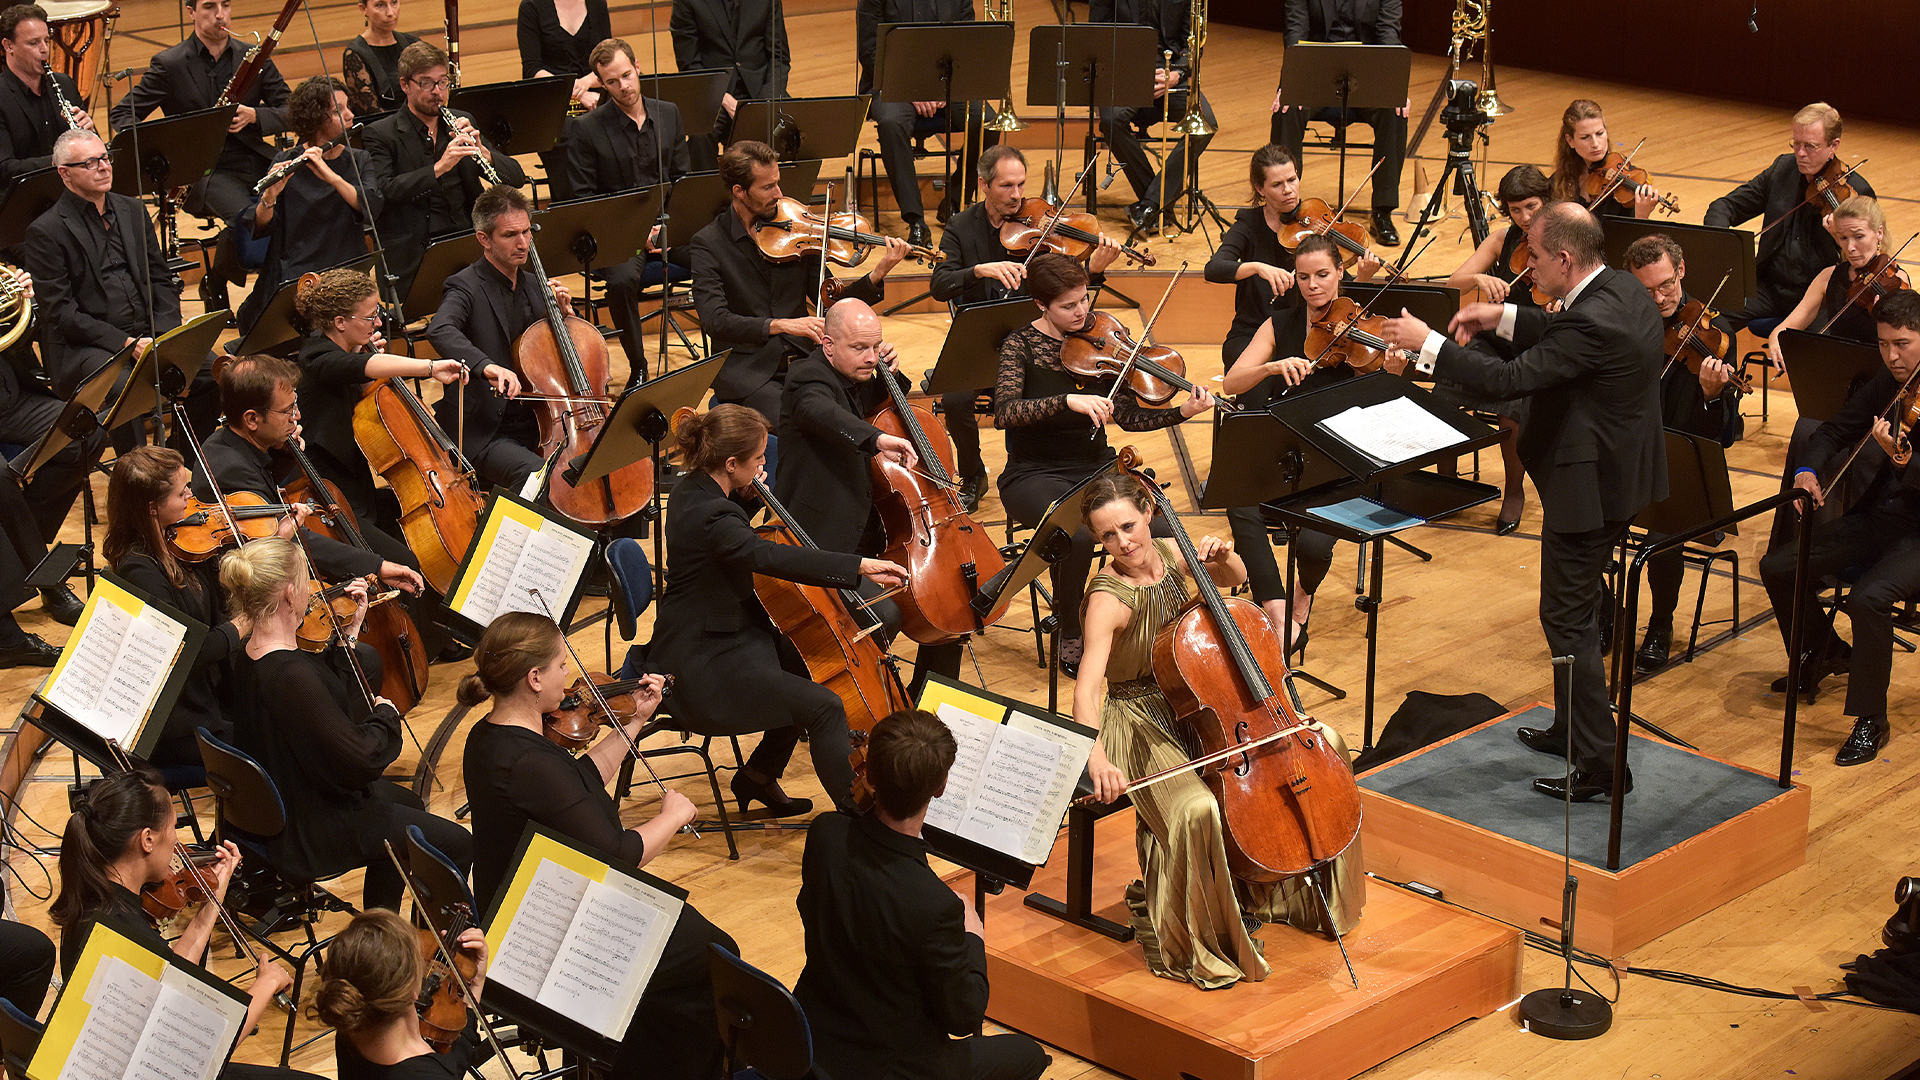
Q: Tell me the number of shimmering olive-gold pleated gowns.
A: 1